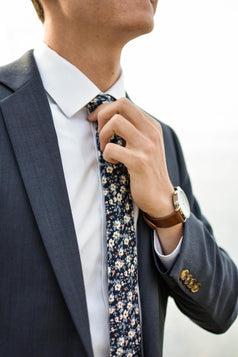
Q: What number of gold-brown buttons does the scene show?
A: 4